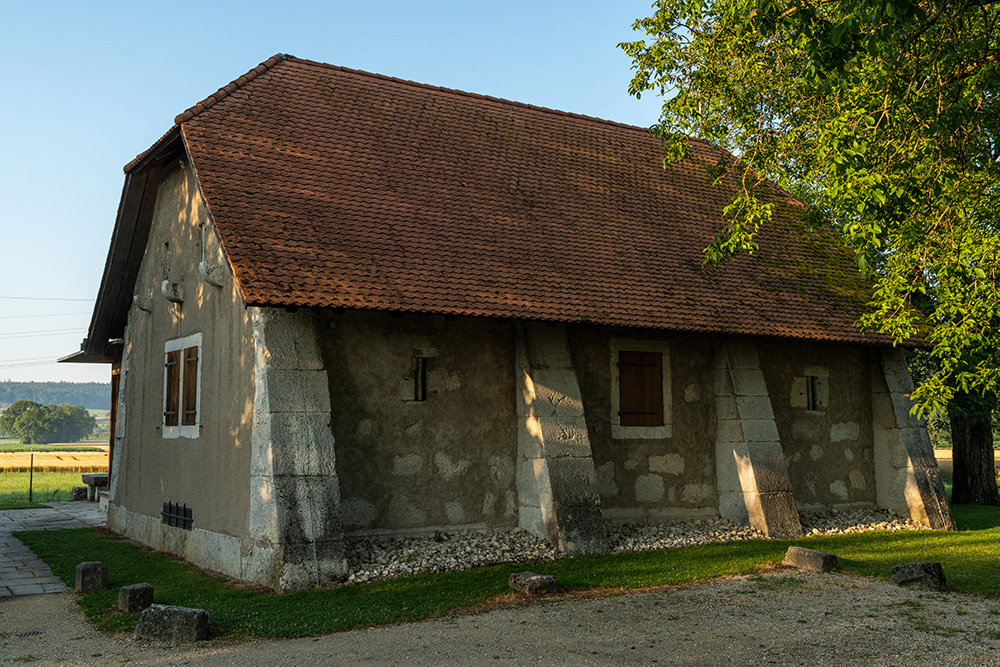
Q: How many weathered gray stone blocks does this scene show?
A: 6